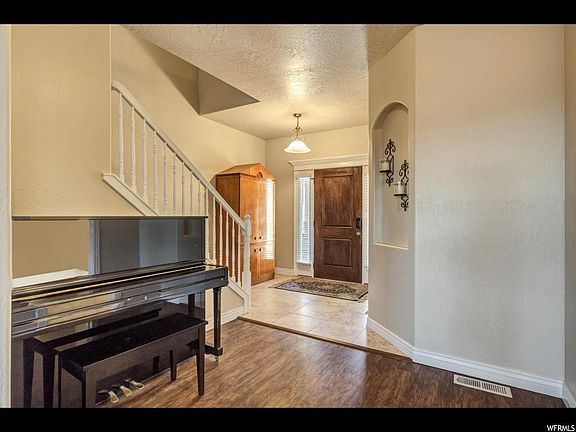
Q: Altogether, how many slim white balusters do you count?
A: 15